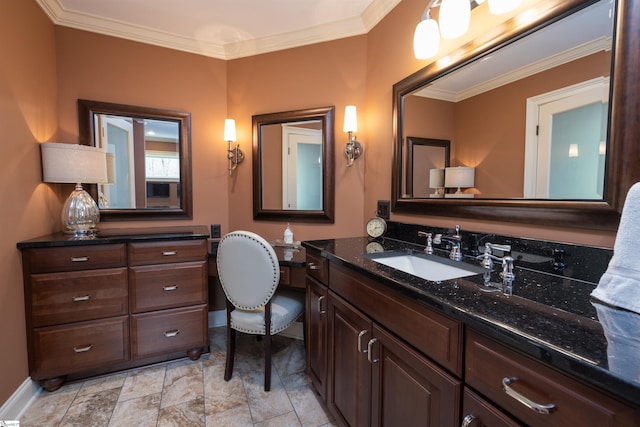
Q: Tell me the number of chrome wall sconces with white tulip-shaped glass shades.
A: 2